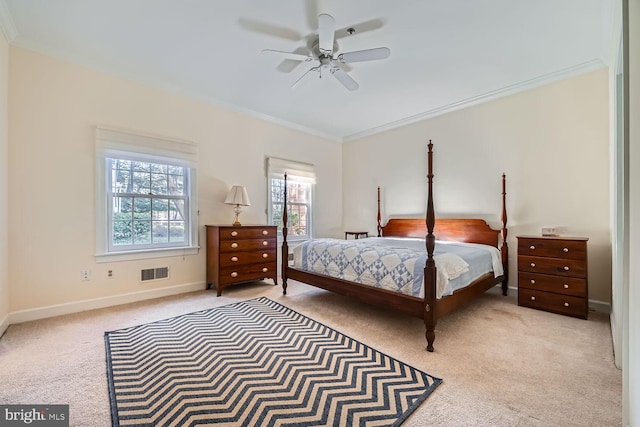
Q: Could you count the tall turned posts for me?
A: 4